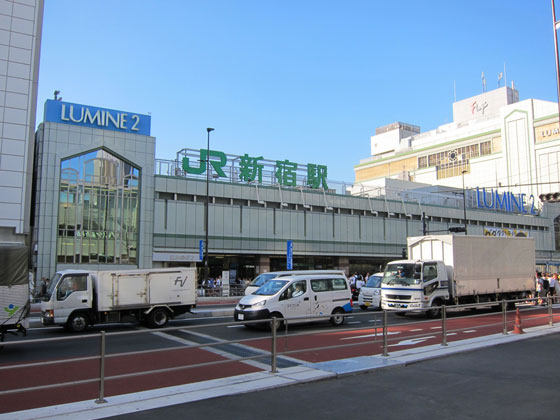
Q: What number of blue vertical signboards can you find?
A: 2